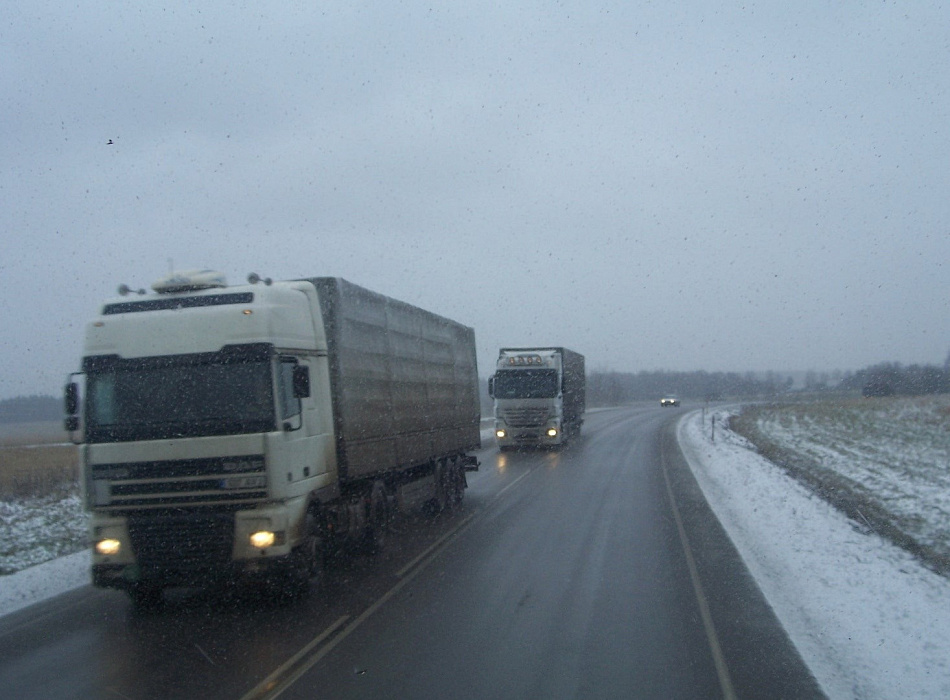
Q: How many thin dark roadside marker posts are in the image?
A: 2